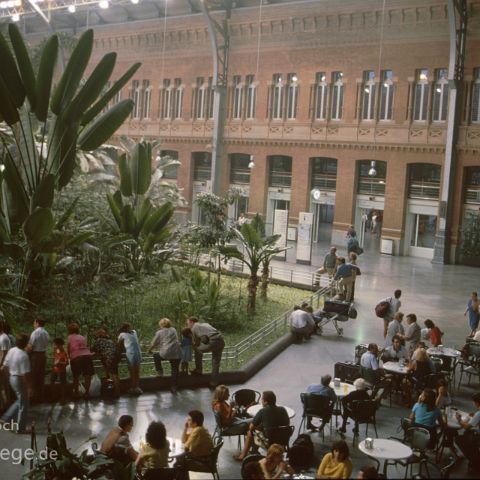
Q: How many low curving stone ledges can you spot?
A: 1